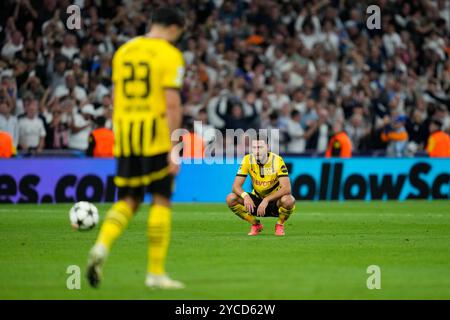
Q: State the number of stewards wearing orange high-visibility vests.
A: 5